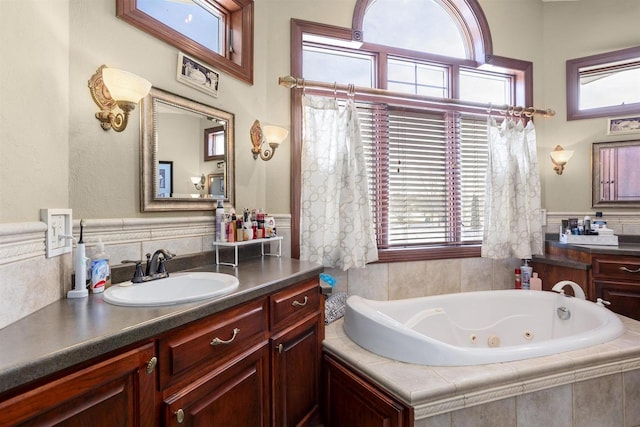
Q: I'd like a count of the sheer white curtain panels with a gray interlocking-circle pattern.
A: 2